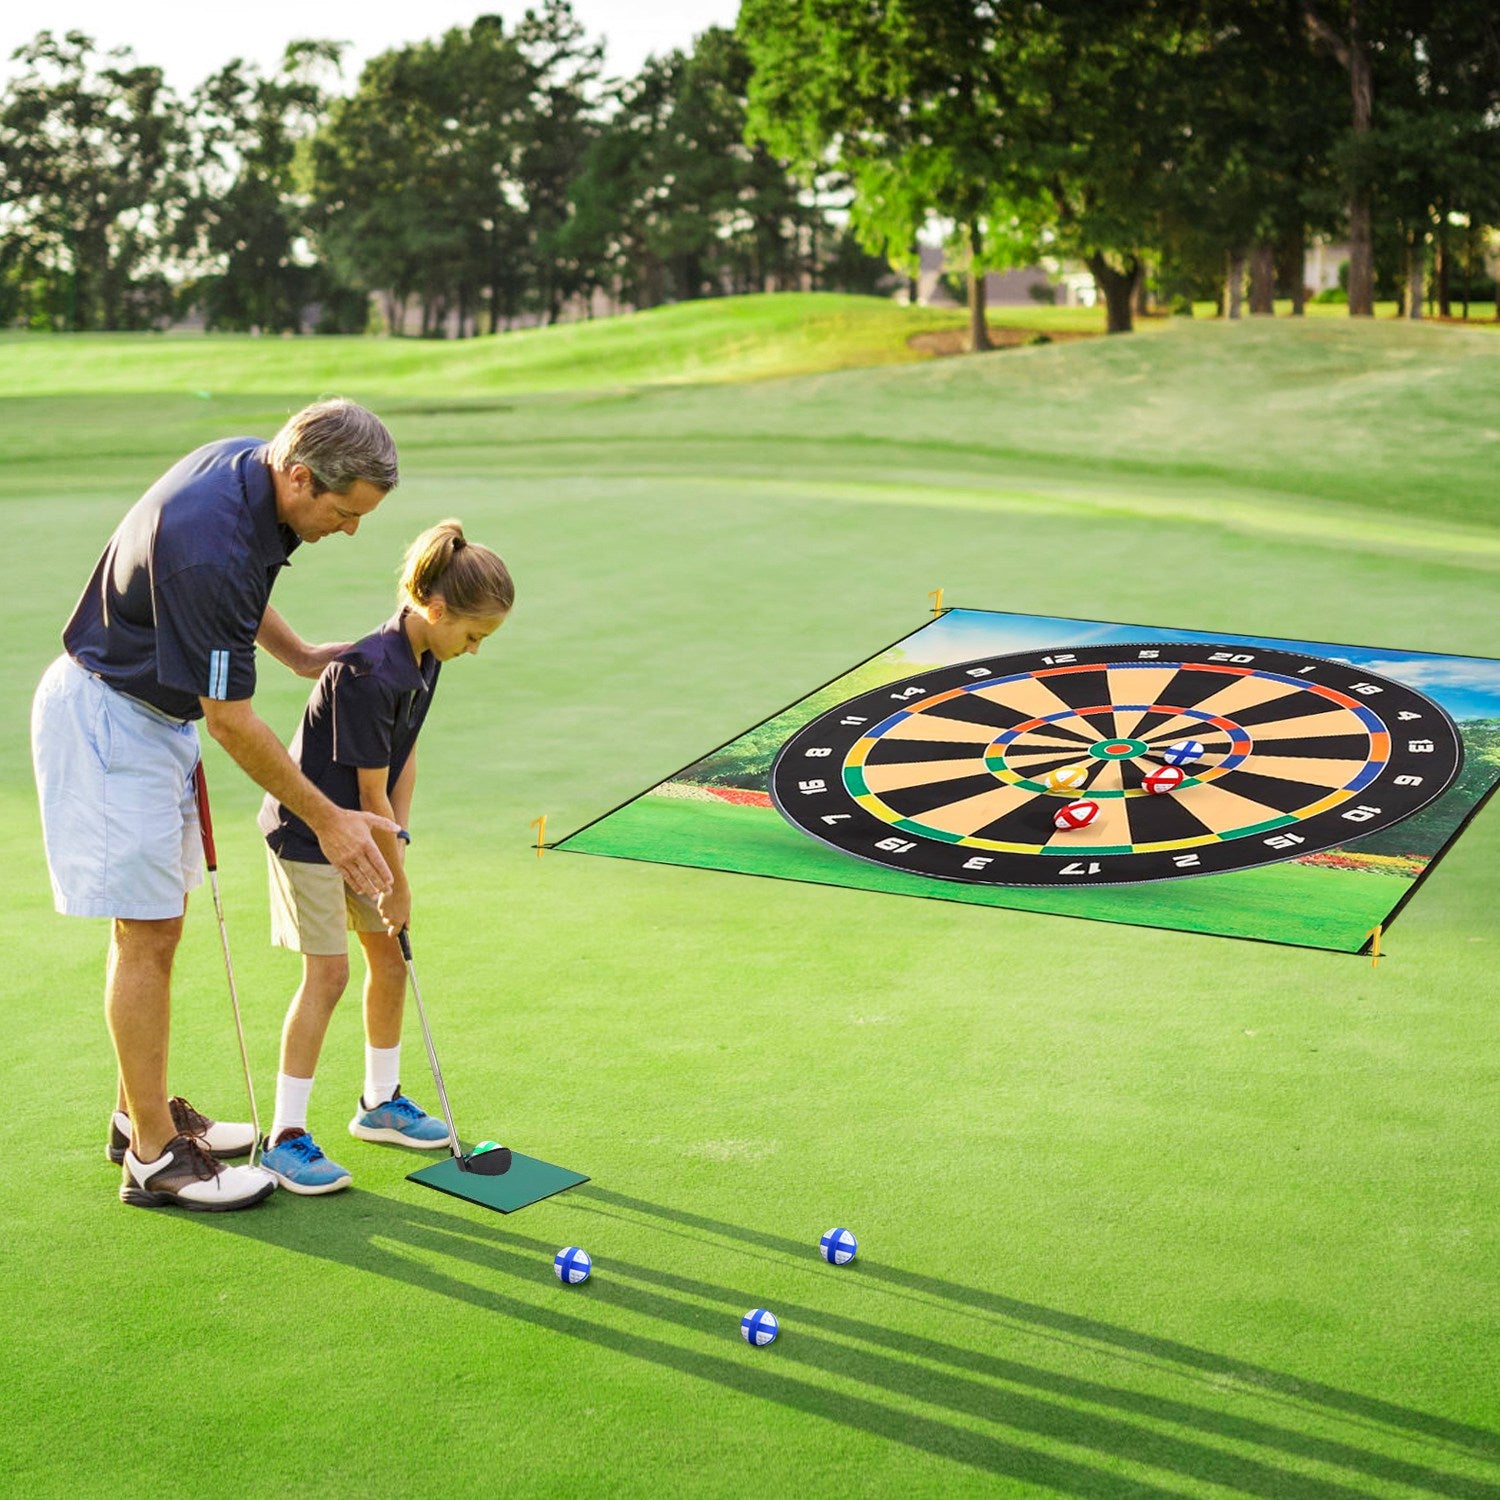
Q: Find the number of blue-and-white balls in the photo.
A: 4